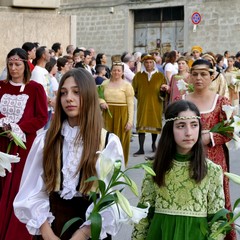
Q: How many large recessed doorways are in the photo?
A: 1